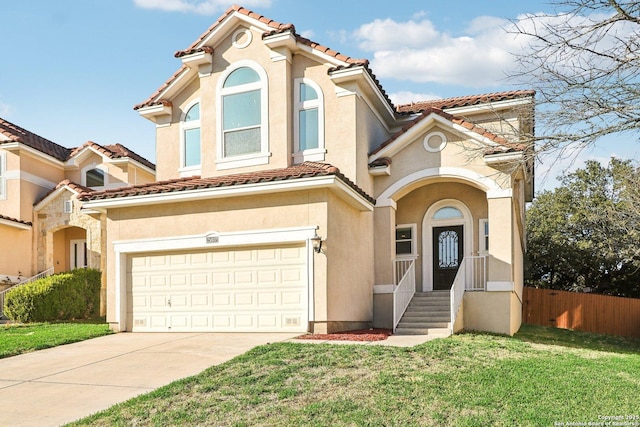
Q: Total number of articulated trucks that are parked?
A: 0